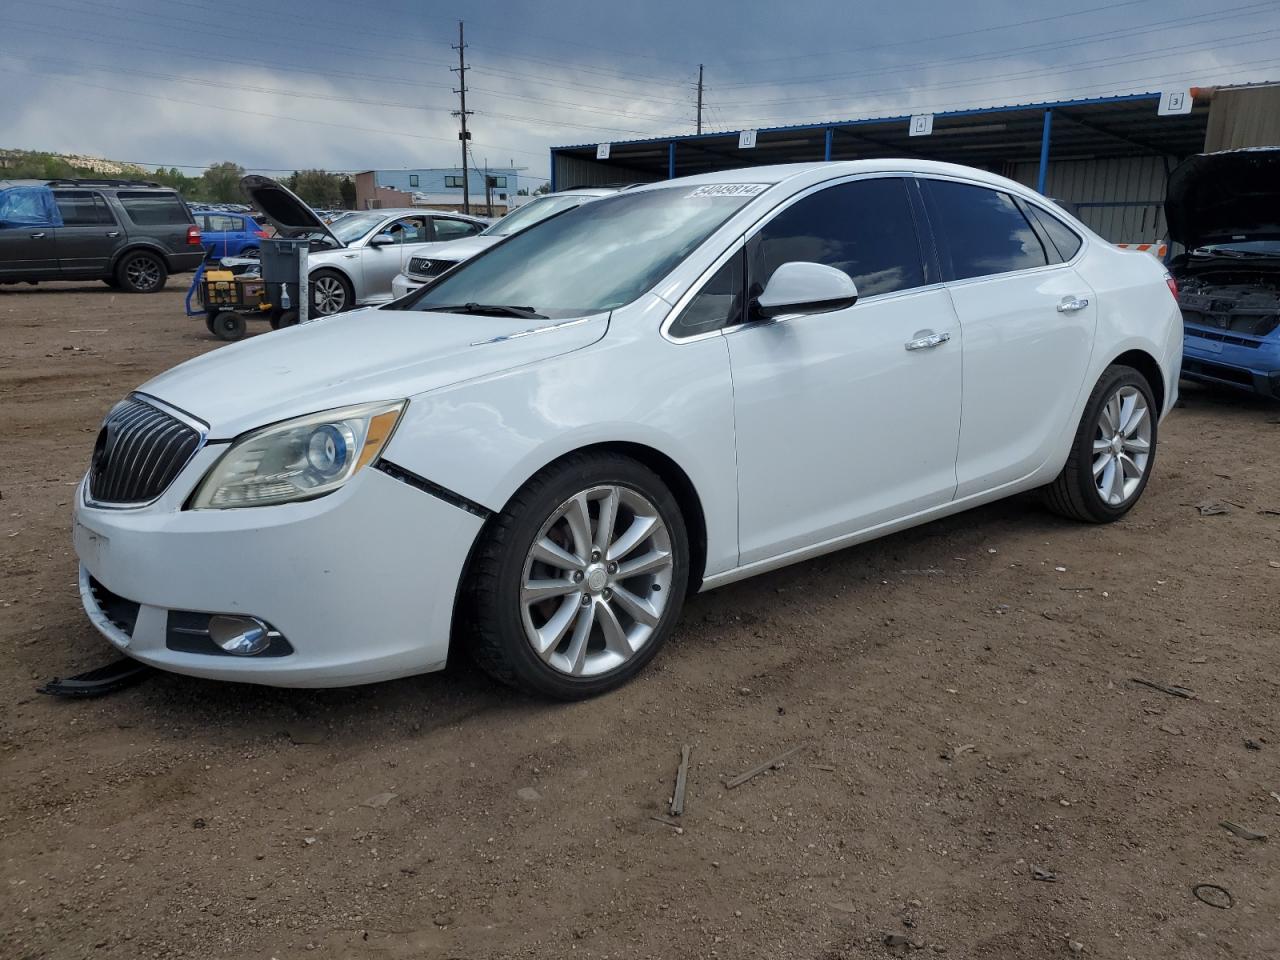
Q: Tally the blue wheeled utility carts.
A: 1